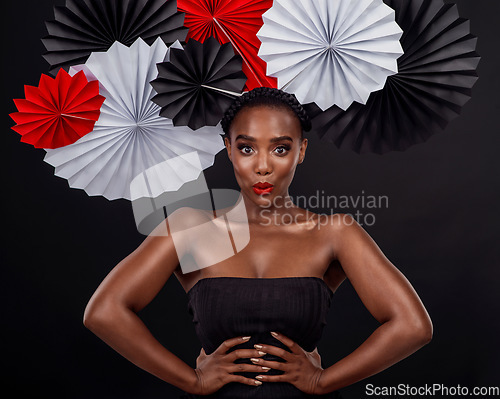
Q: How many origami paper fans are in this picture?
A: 7